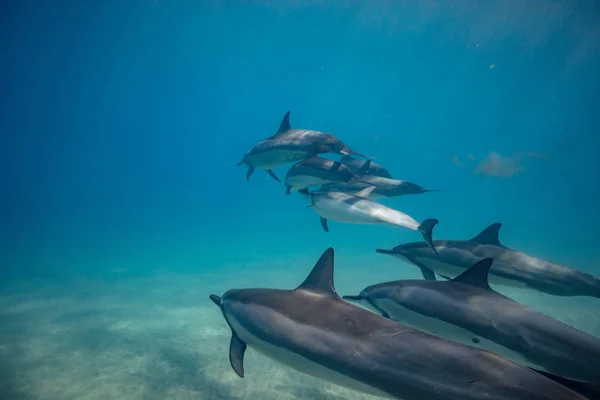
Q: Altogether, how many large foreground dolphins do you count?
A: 3